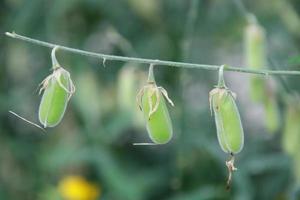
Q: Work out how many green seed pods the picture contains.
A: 3